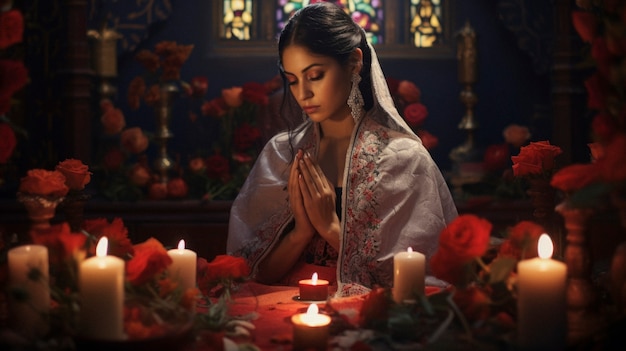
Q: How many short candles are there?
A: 2